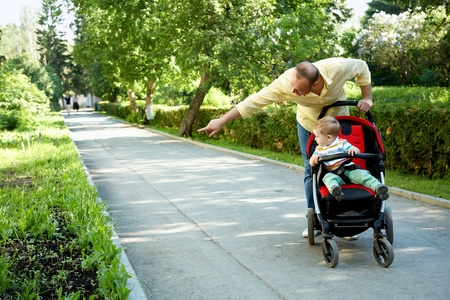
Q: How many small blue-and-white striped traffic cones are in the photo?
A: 0